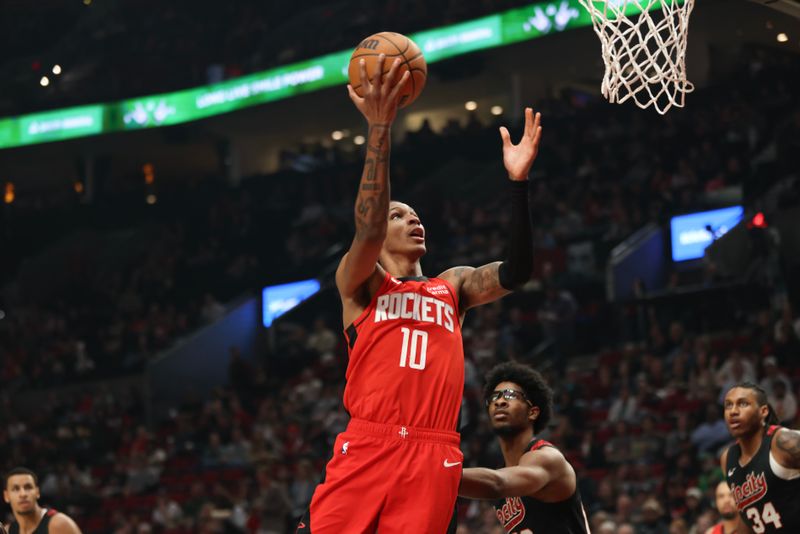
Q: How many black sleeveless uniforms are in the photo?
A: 3